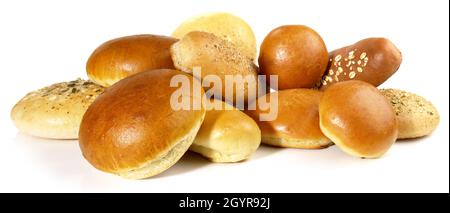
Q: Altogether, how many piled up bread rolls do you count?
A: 11